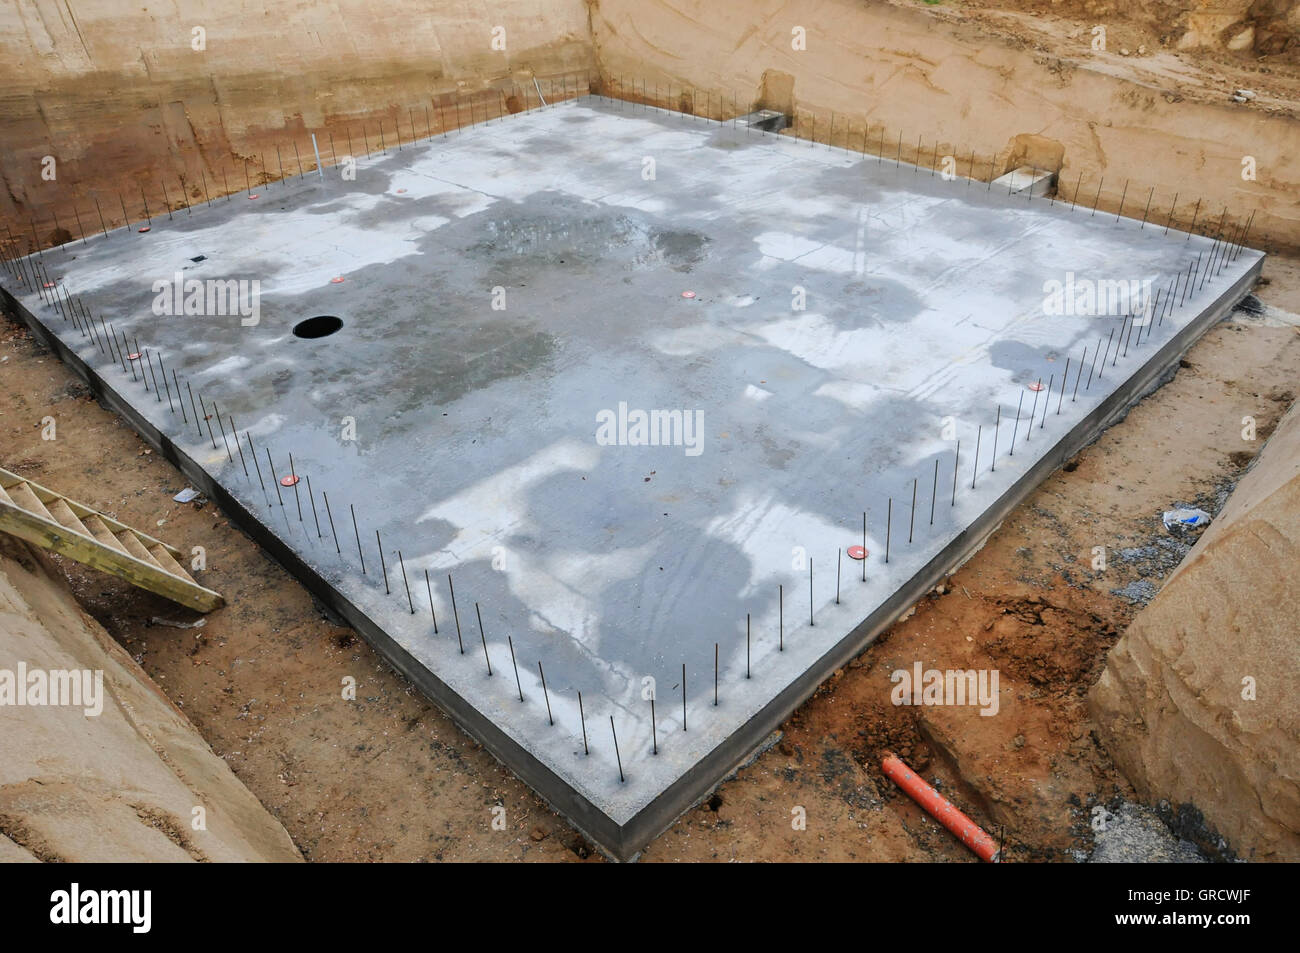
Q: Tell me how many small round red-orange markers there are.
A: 10